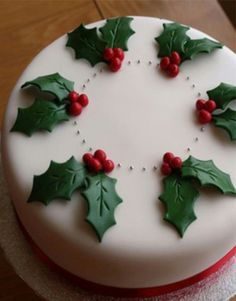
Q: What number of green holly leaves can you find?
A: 12